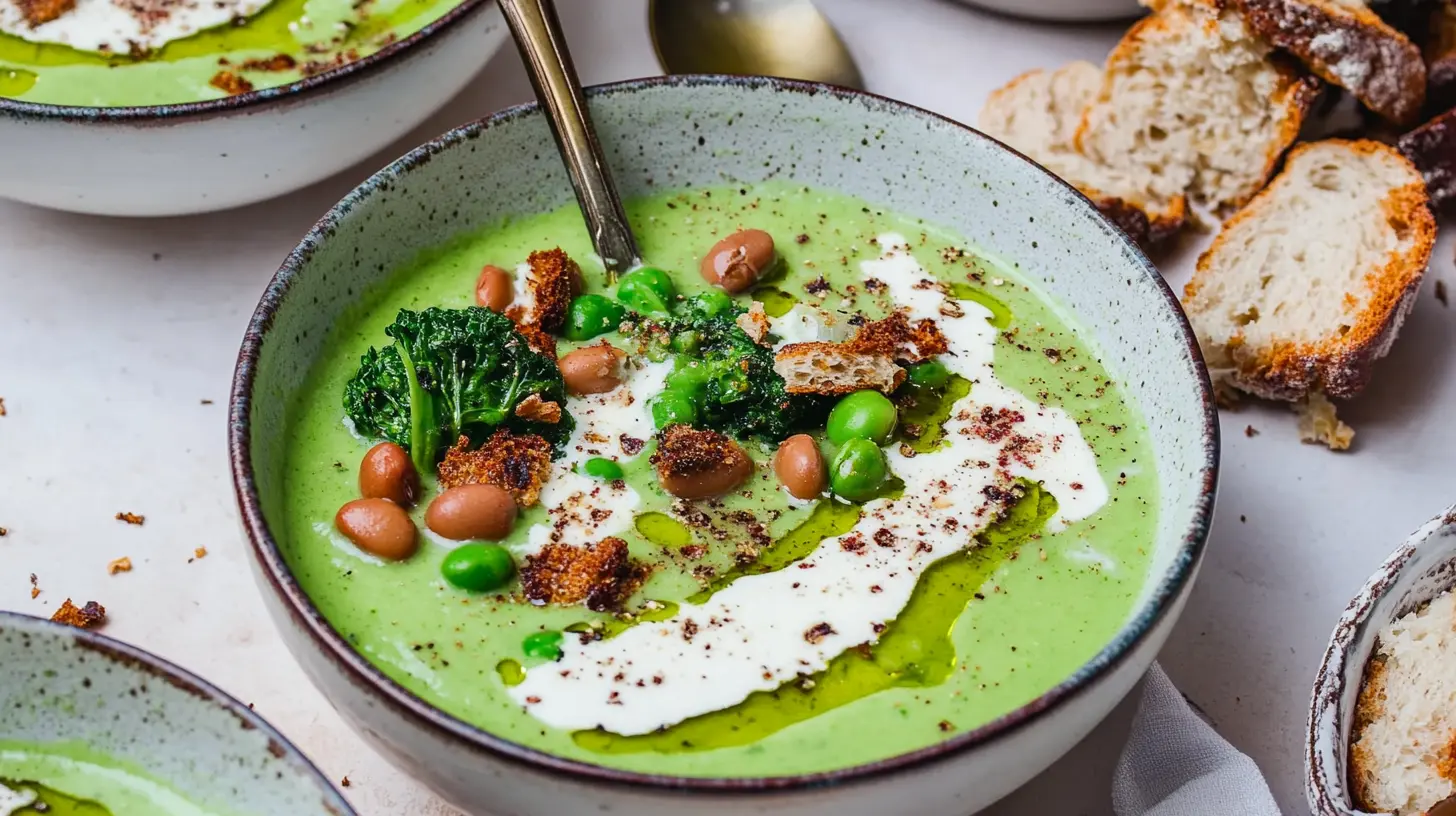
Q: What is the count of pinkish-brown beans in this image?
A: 8